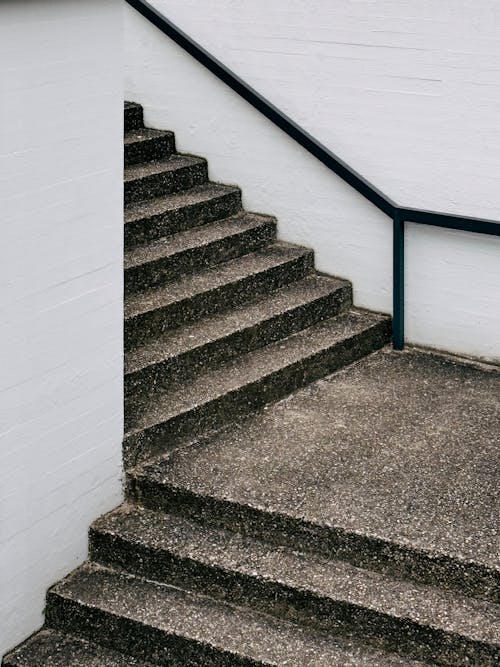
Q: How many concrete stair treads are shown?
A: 11